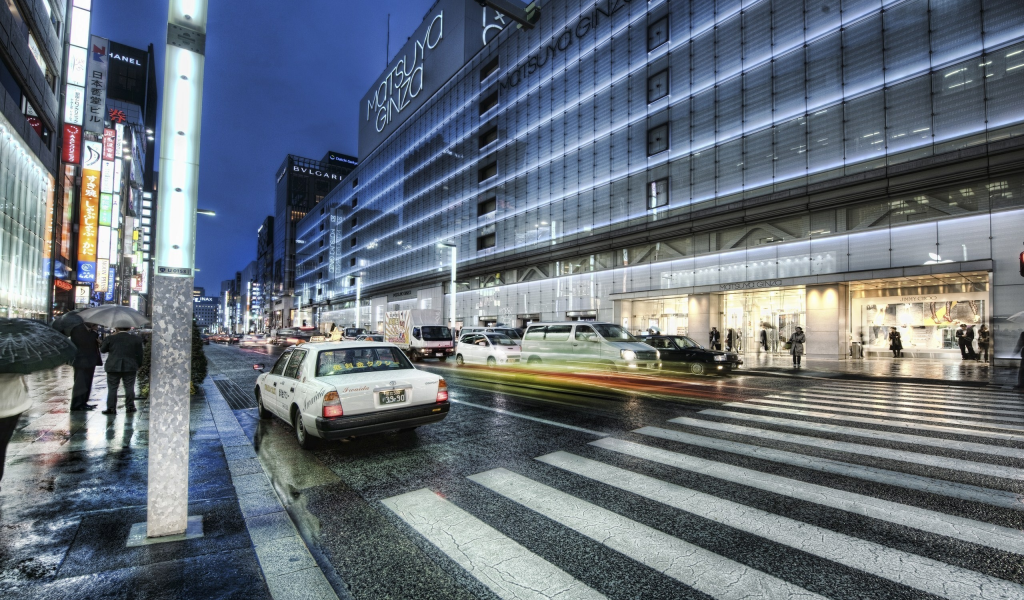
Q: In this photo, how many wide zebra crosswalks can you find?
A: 1